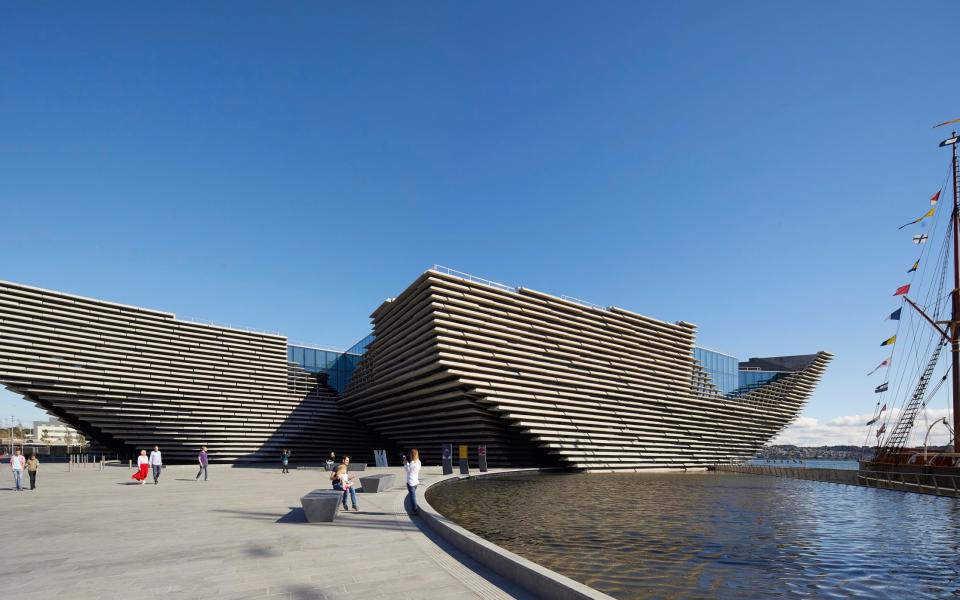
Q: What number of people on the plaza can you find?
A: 10